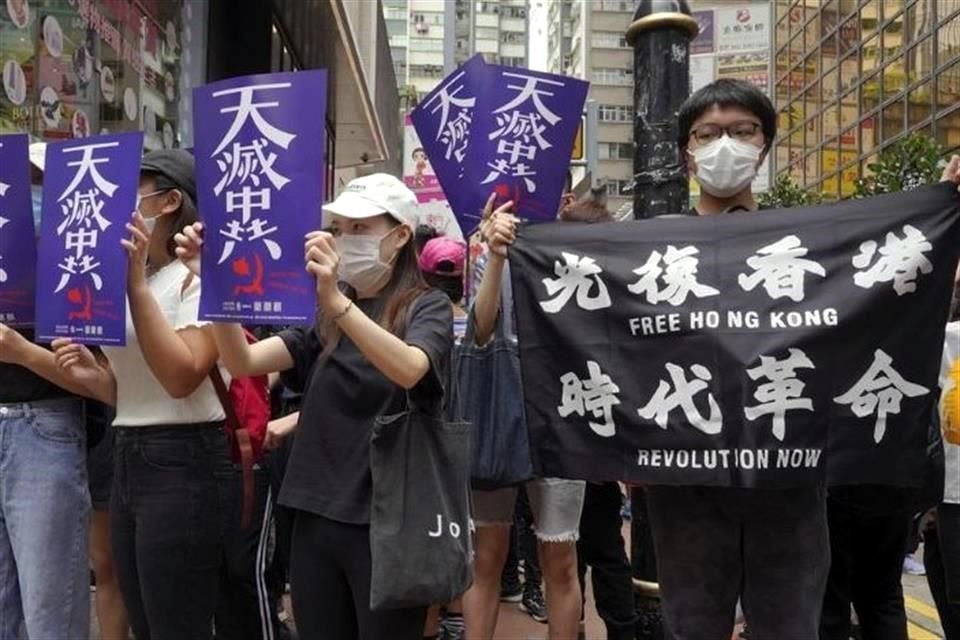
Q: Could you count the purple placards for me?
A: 5